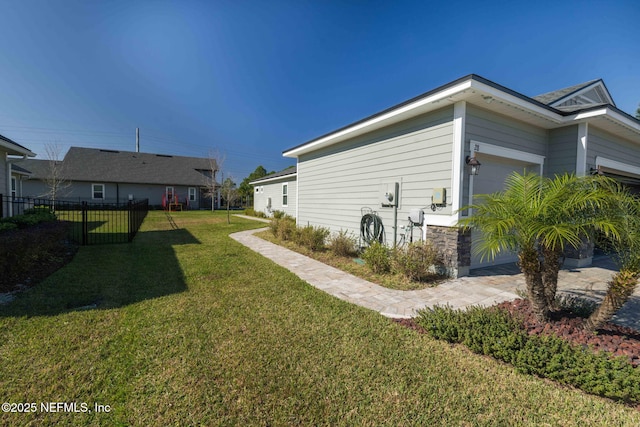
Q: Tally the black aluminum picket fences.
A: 1